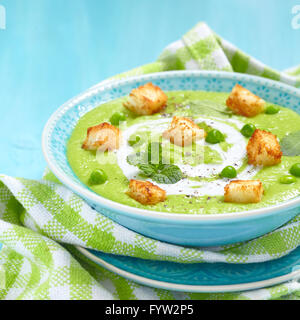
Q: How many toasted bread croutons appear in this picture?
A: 7